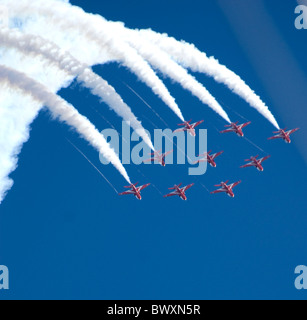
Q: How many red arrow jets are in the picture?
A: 9